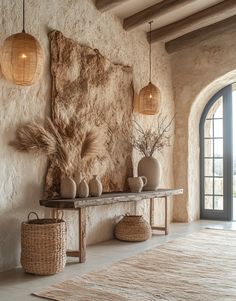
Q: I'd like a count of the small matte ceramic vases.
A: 3